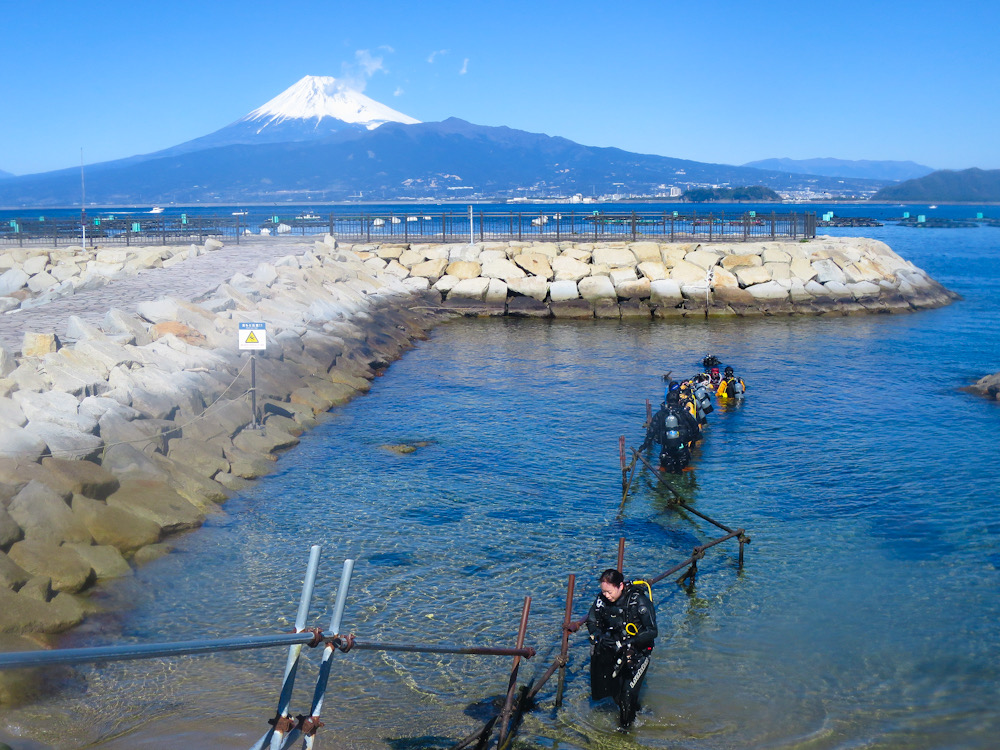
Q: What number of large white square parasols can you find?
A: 0